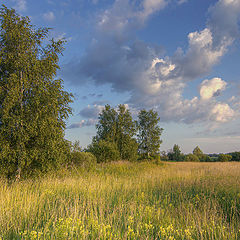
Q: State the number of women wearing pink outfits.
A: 0